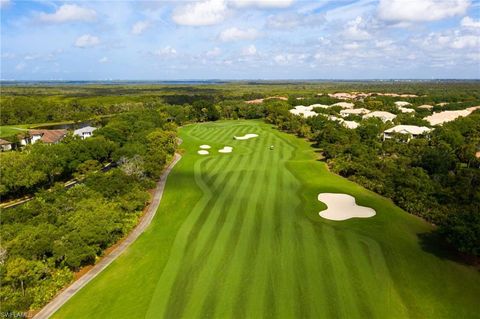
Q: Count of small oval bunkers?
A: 2